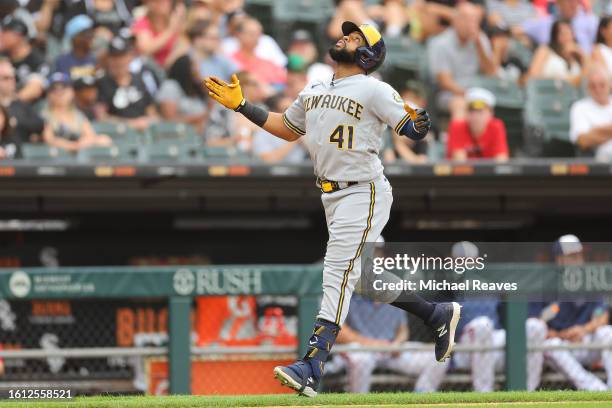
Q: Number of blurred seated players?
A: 3